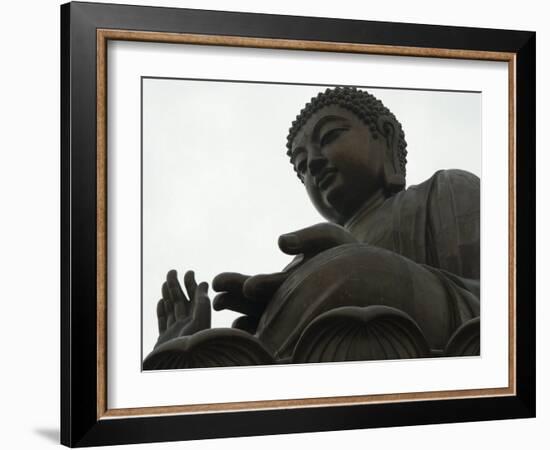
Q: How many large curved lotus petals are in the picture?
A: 3